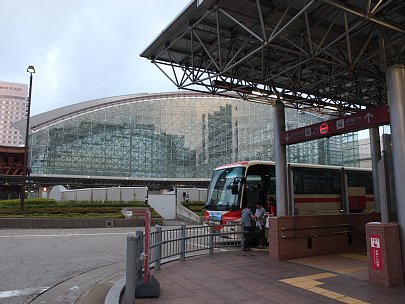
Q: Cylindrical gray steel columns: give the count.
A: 3